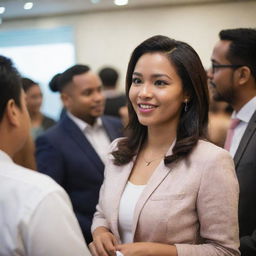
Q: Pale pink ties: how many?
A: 1